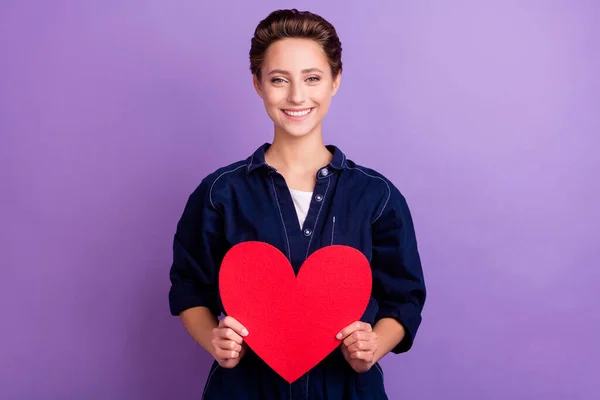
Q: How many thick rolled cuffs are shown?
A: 2